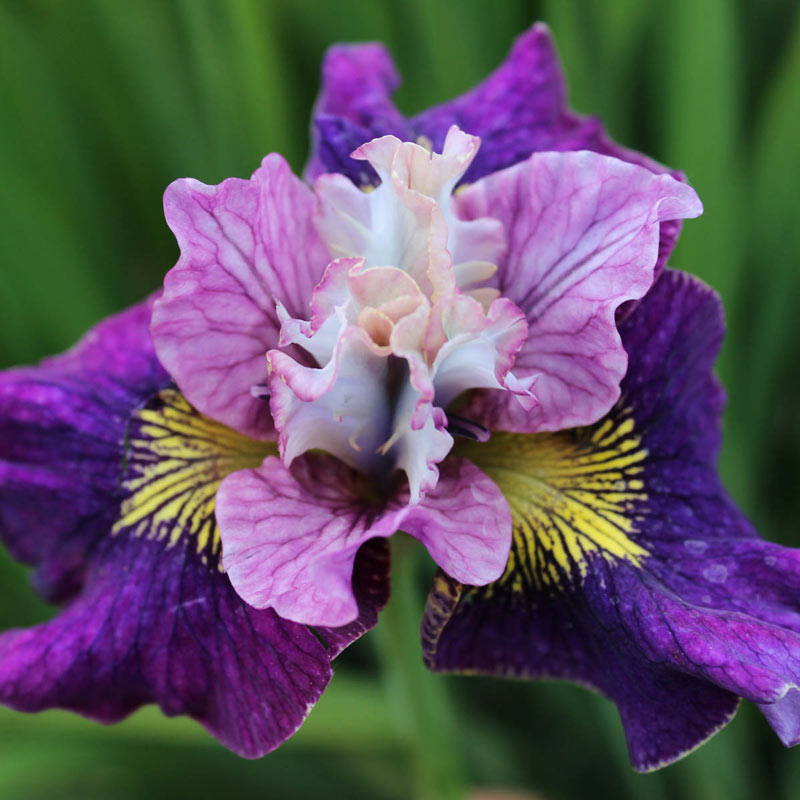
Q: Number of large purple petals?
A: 3